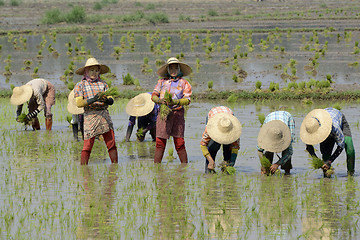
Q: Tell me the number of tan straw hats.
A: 8